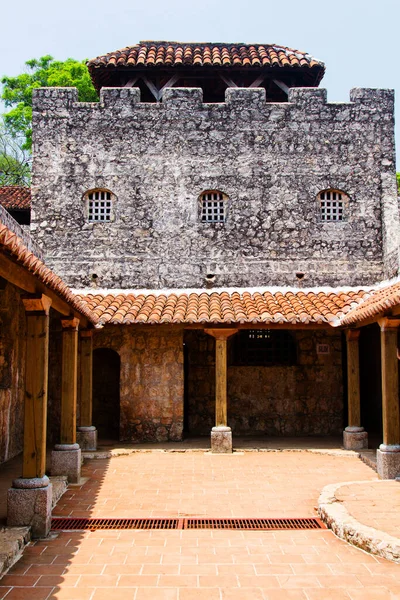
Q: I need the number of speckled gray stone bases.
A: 6